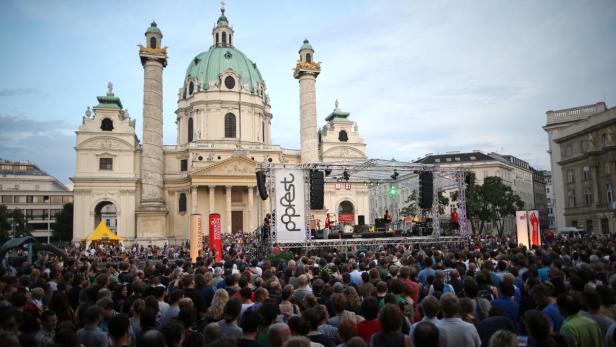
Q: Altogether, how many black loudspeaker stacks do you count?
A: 3